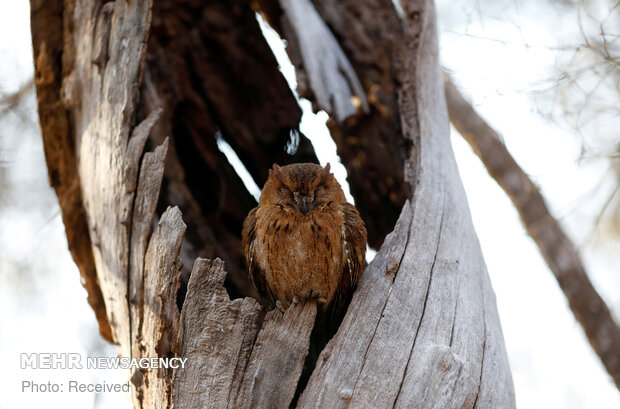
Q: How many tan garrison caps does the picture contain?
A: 0